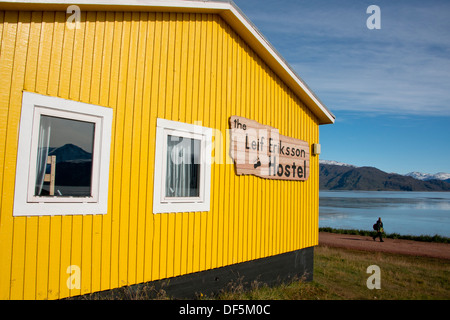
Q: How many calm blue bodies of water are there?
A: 1